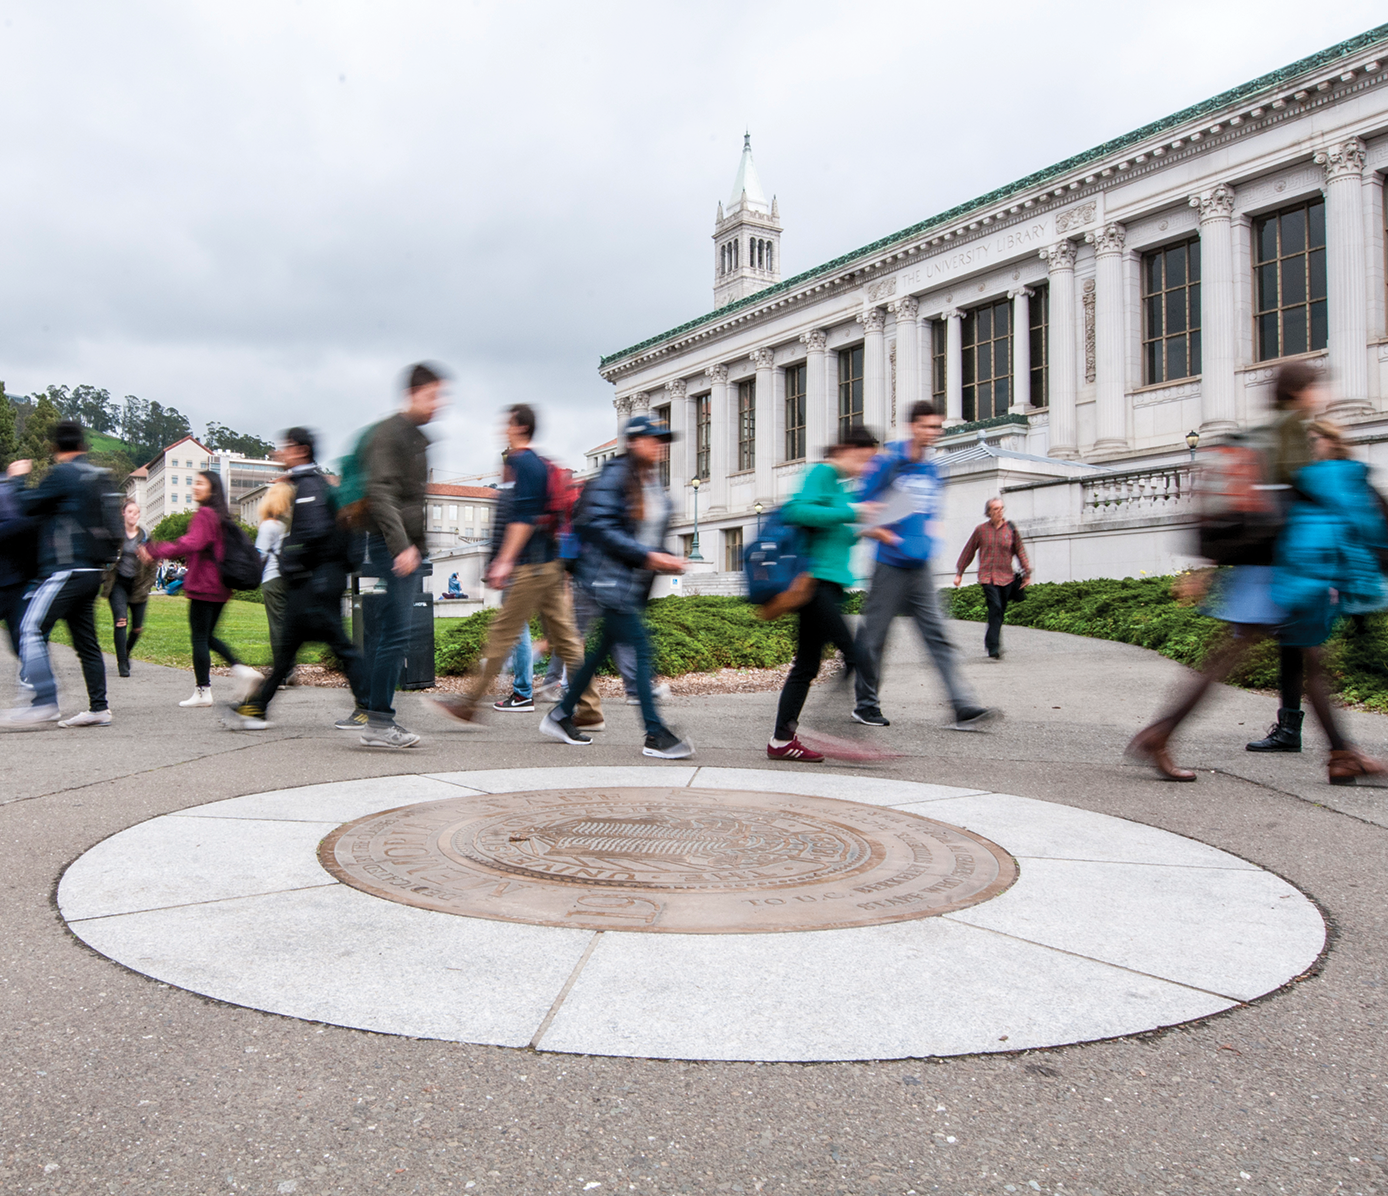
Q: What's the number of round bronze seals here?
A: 1